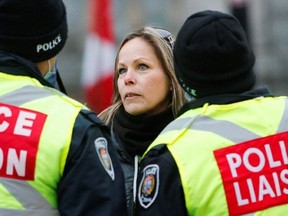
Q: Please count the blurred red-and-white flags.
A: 1